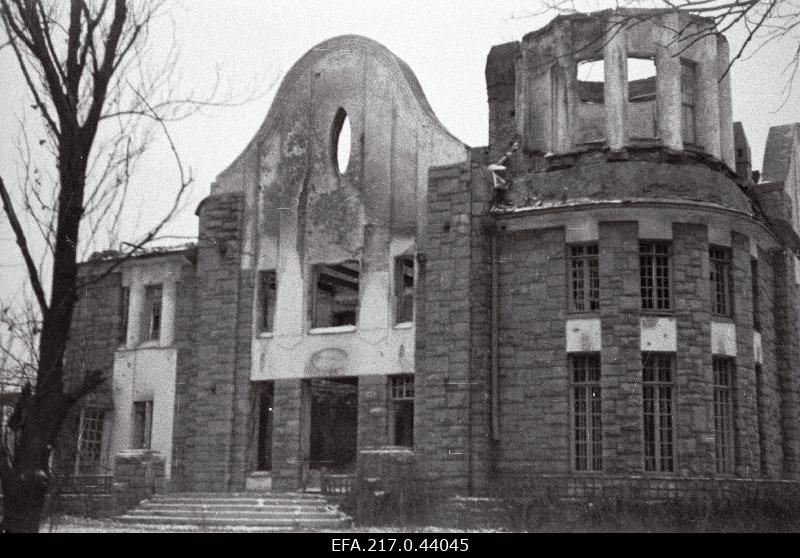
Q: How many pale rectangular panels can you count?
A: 4